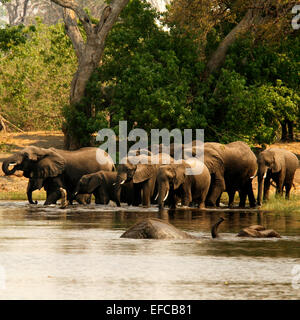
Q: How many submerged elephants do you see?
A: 2